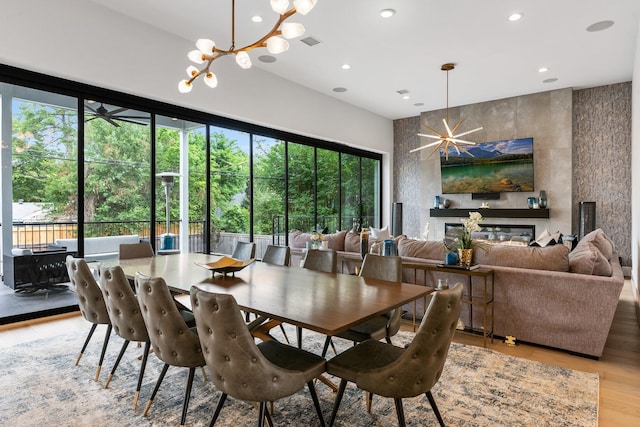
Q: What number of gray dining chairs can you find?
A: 10